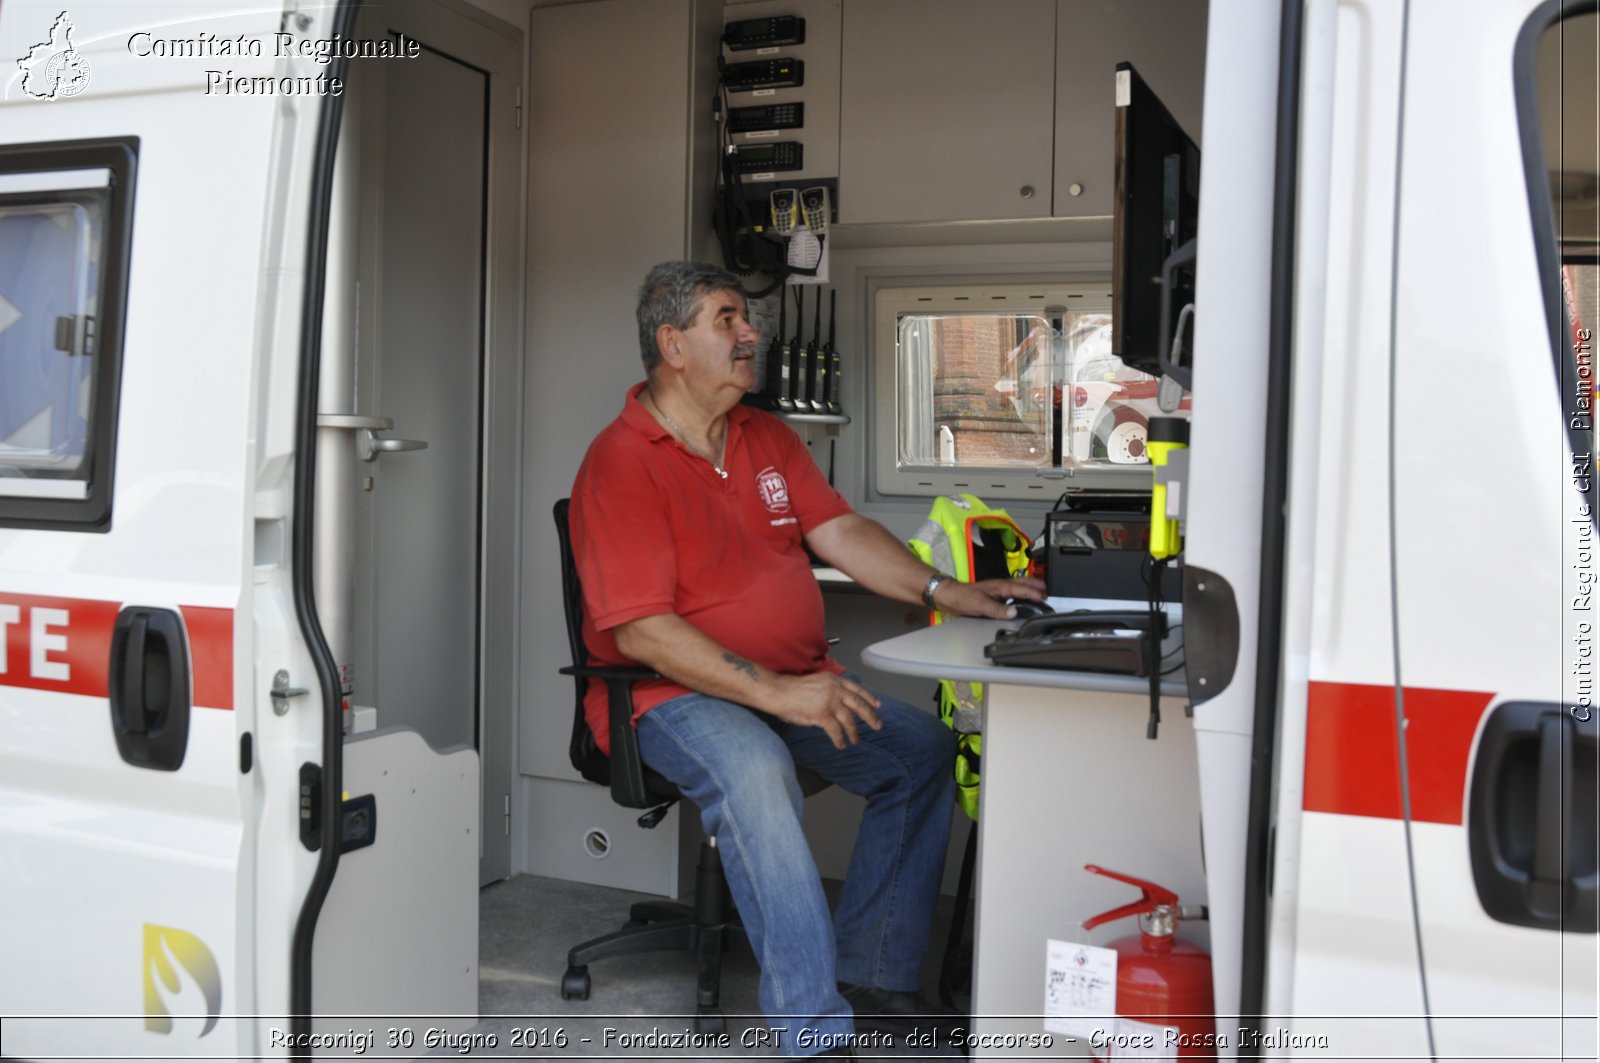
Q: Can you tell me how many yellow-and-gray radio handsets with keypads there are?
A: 2